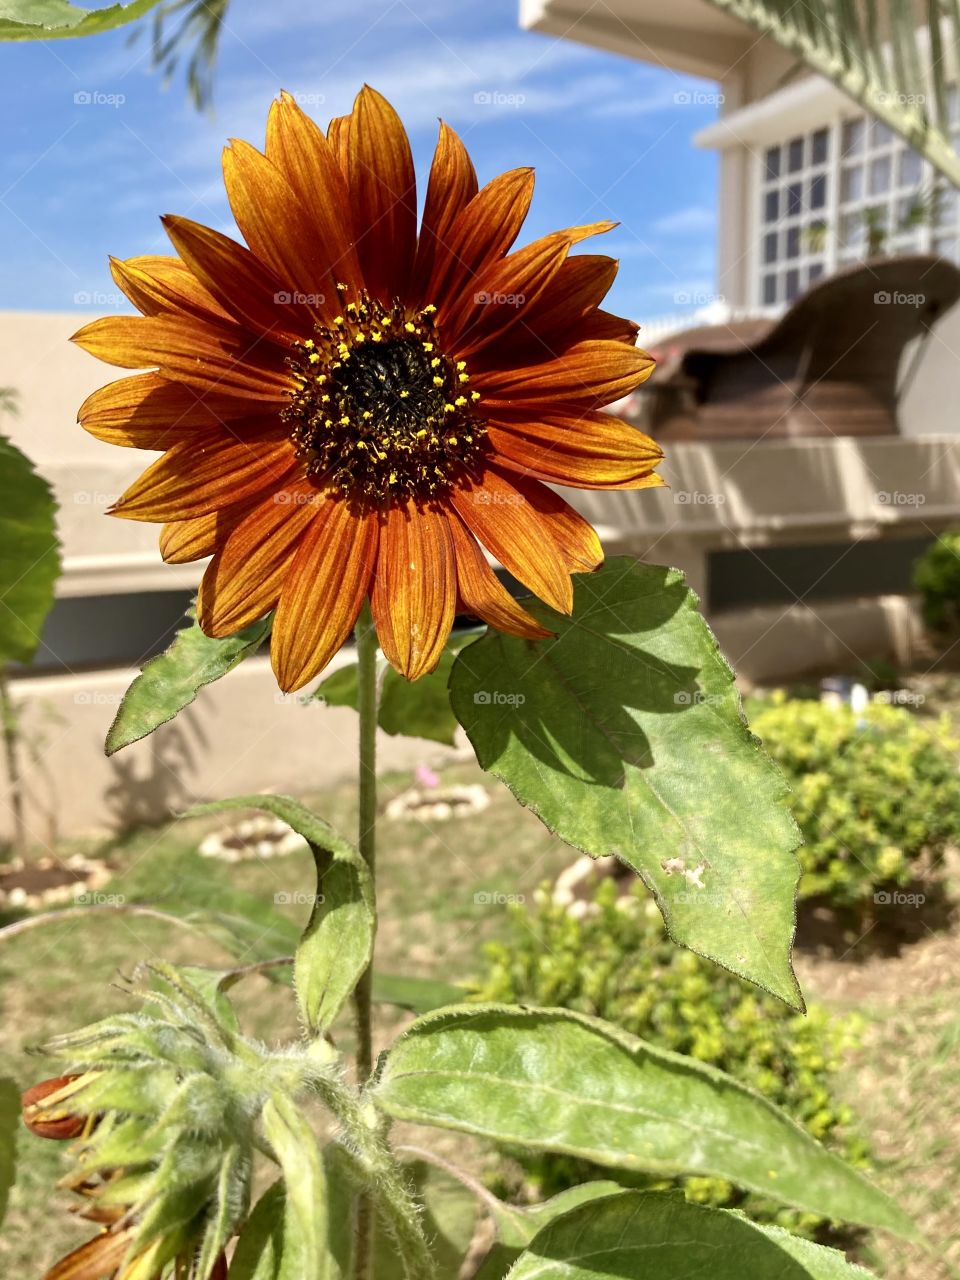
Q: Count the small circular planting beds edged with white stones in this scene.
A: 4